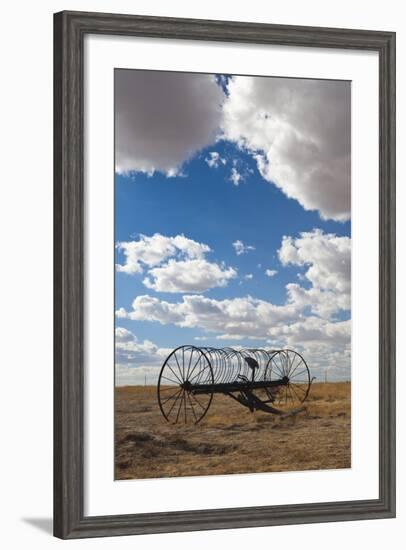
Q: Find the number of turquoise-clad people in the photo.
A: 0